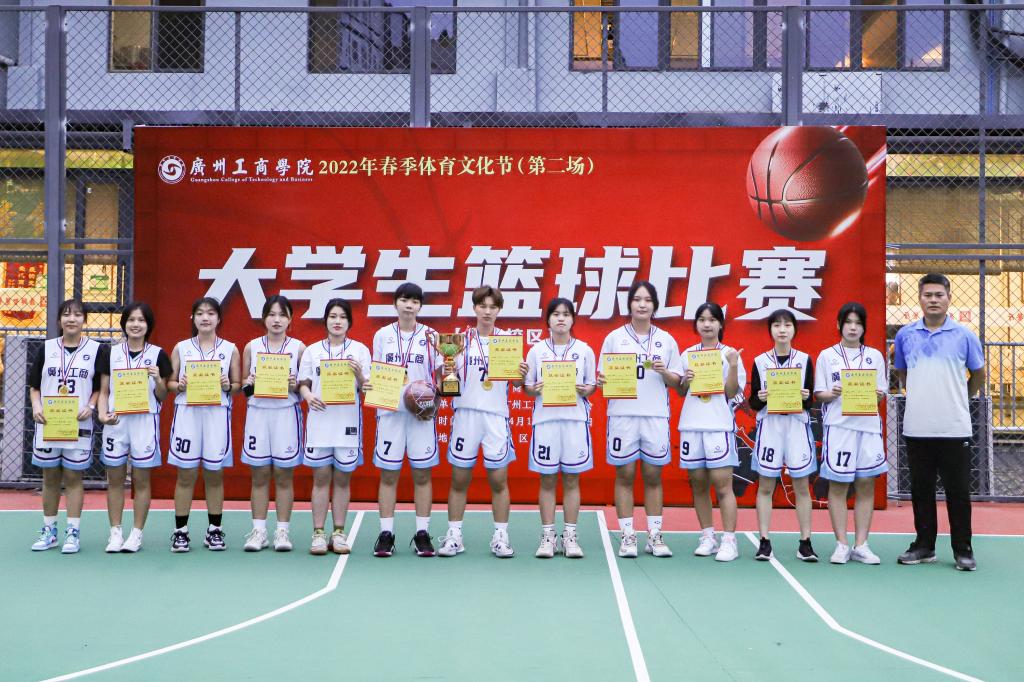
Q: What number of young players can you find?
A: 12